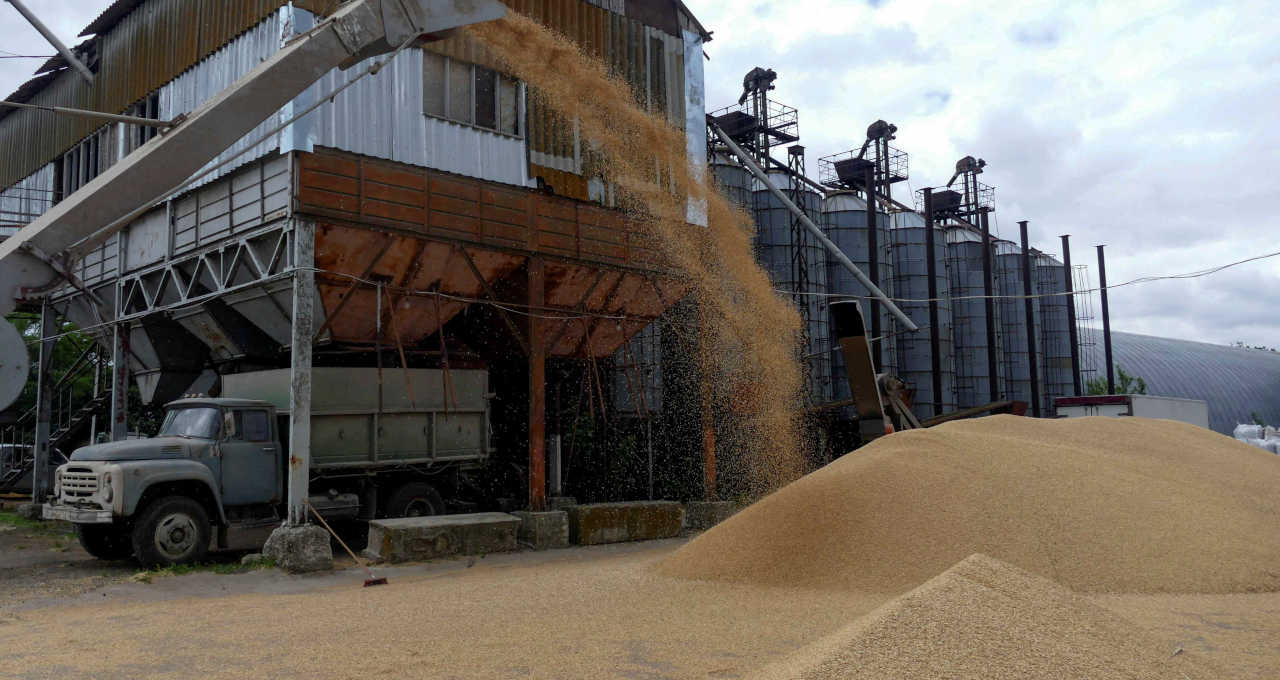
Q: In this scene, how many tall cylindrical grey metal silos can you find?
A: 7